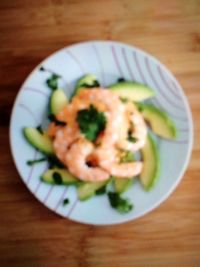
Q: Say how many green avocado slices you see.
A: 9